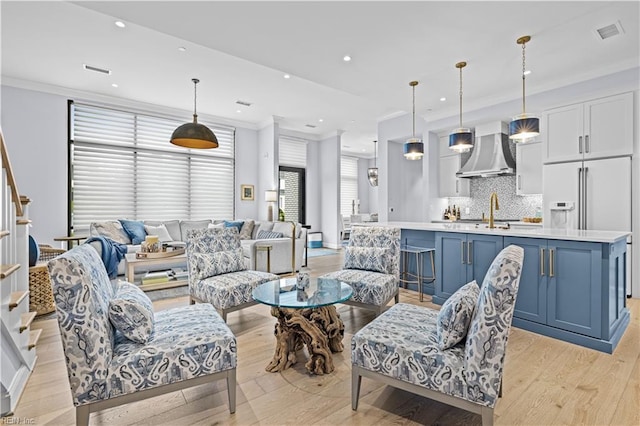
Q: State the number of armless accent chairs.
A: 4